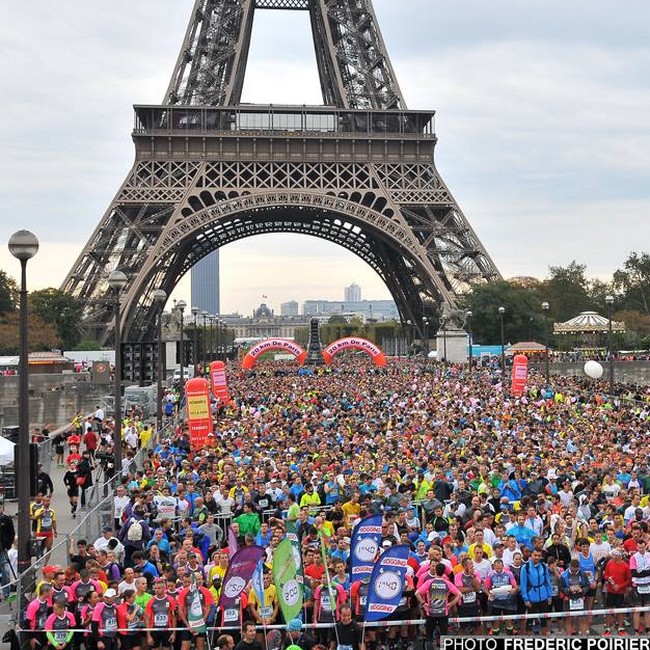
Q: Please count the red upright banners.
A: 3